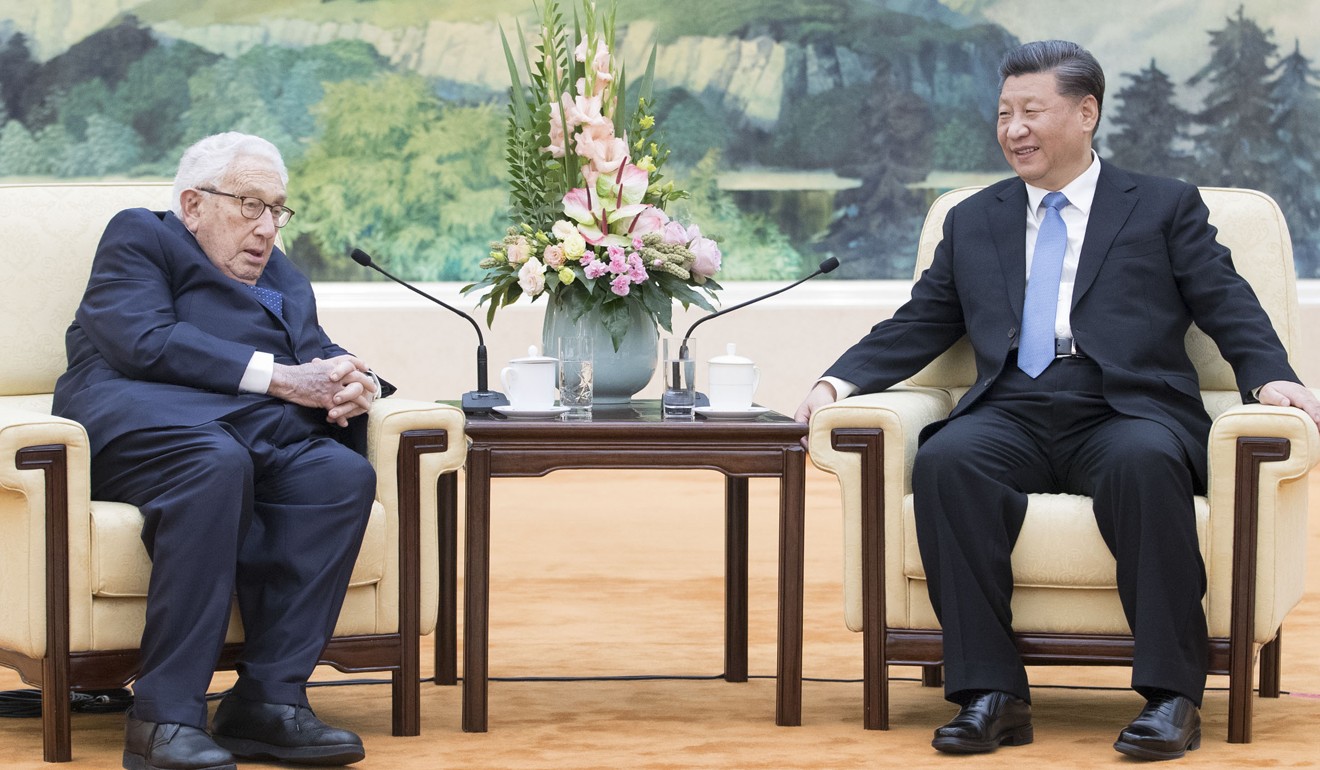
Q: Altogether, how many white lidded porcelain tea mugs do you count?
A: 2